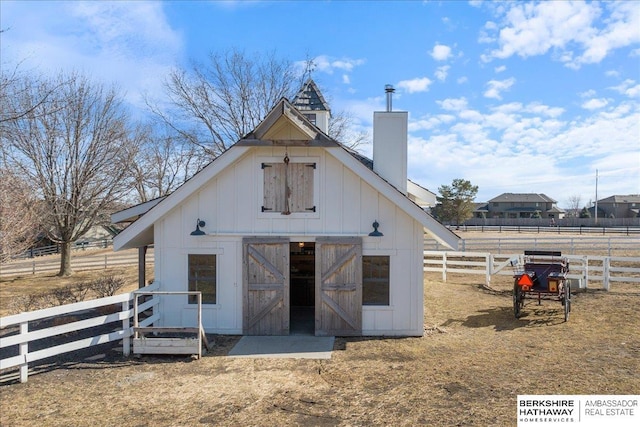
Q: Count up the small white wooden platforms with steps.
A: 1